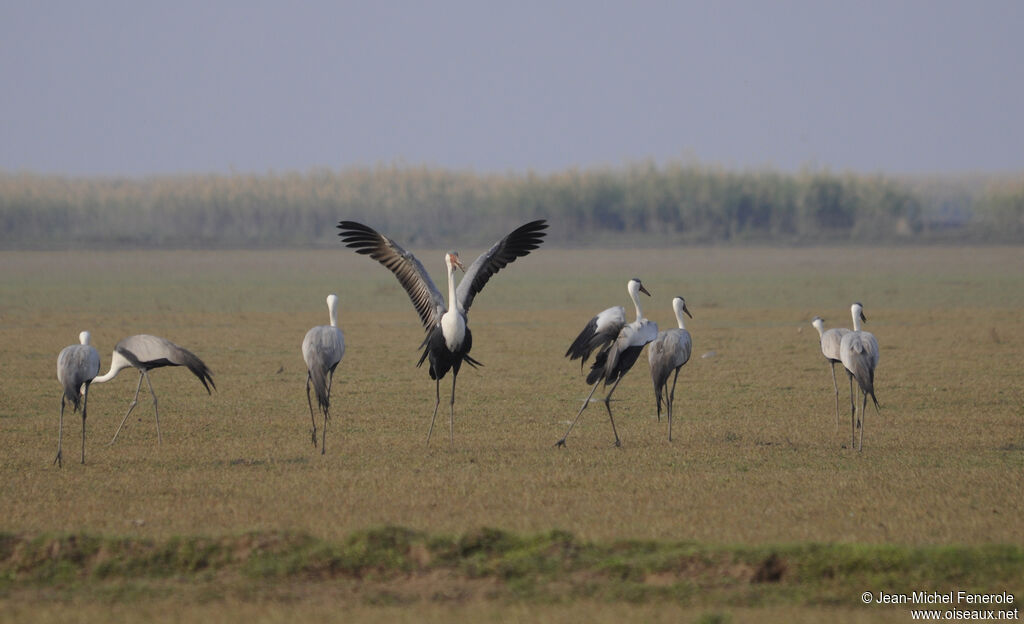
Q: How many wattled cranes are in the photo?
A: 8